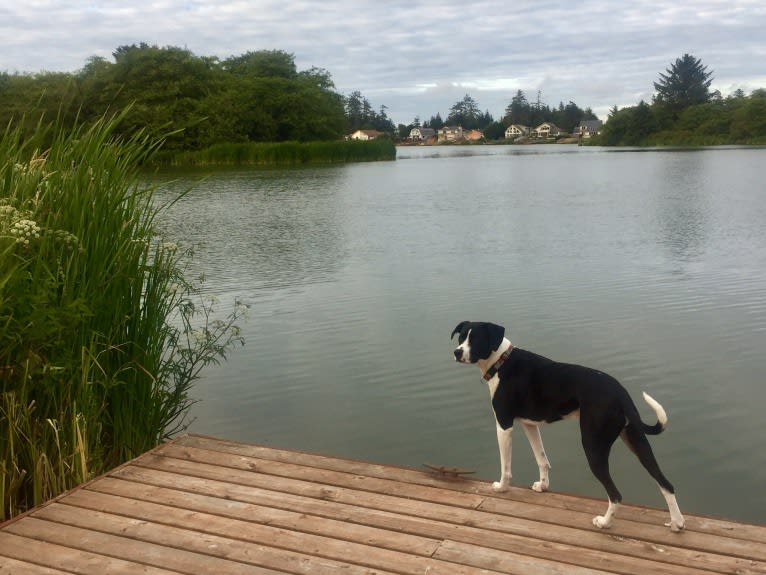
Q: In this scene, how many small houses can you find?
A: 7